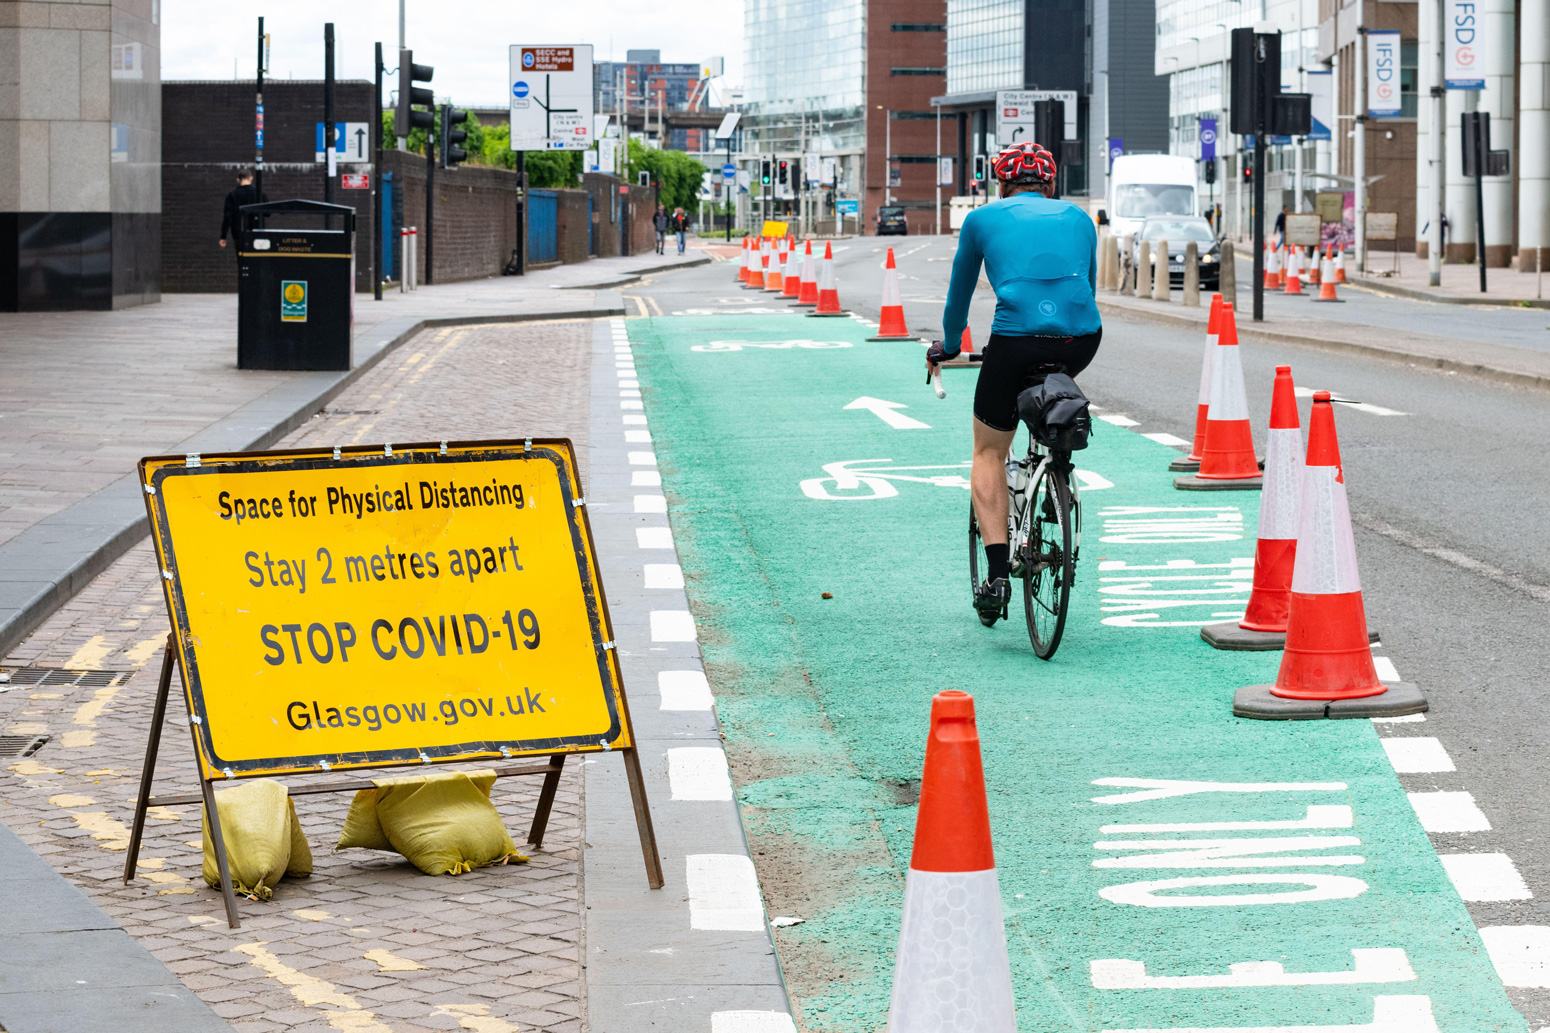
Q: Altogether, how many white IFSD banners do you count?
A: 2